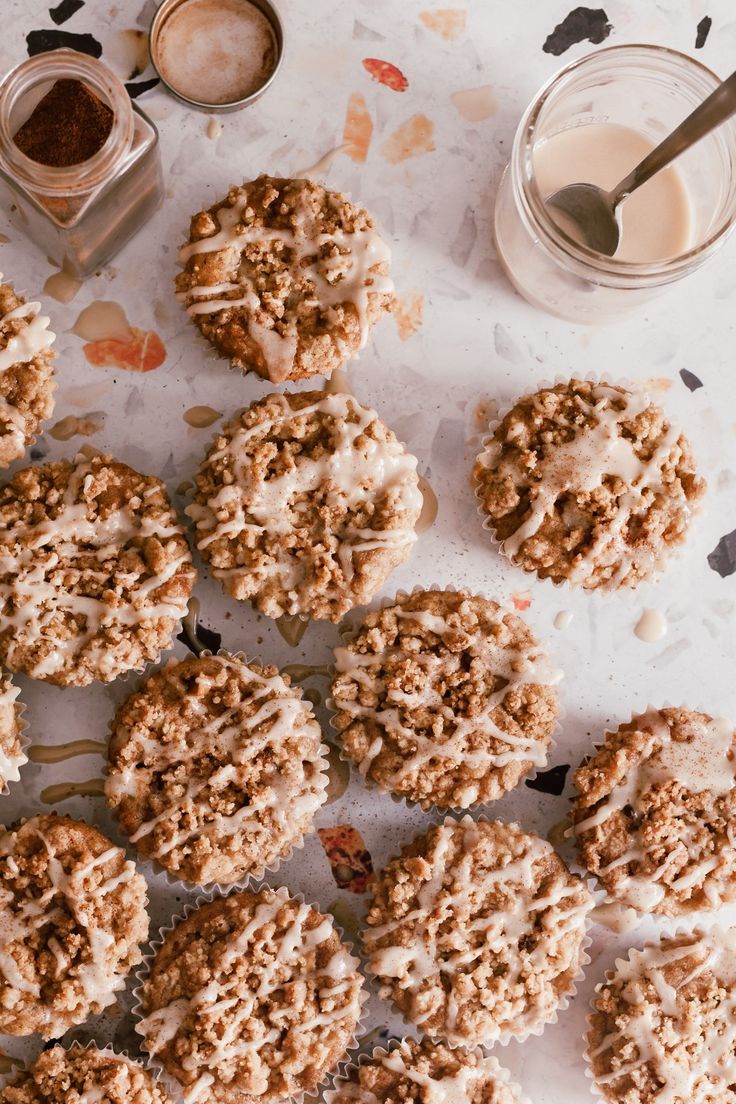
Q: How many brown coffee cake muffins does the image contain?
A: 15